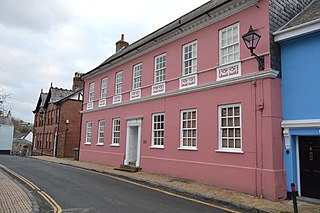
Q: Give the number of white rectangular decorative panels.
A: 7